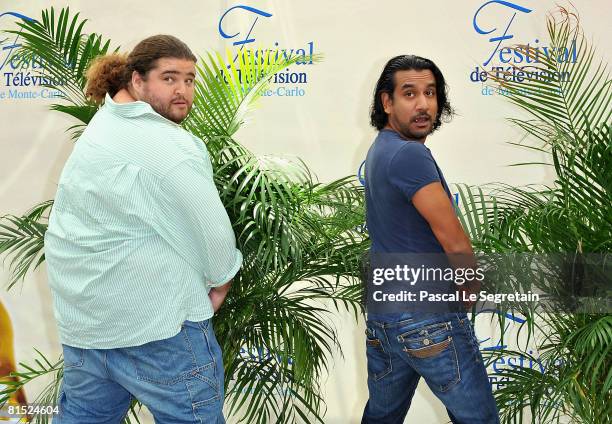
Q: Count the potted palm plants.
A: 2